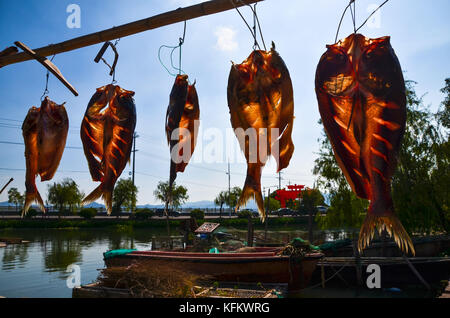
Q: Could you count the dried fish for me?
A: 5